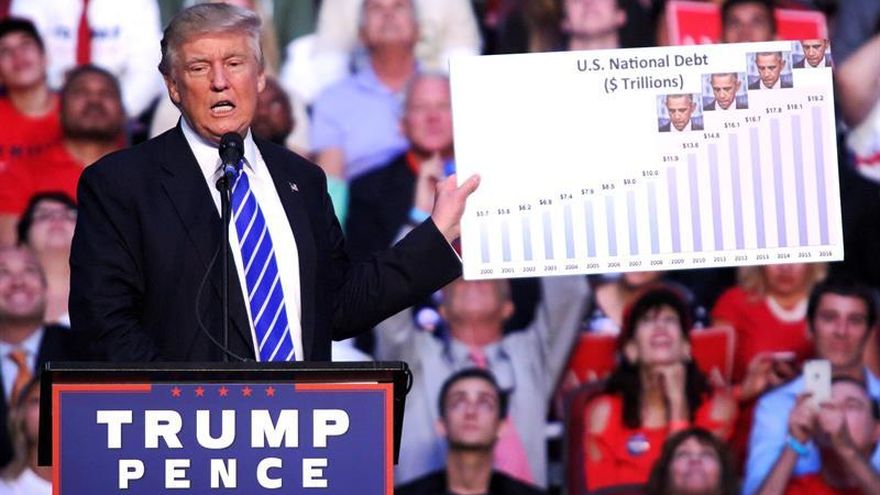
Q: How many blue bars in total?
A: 9